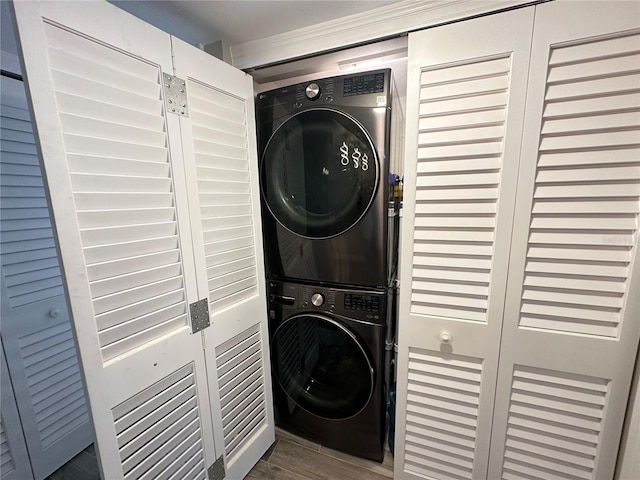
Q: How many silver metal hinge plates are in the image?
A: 3